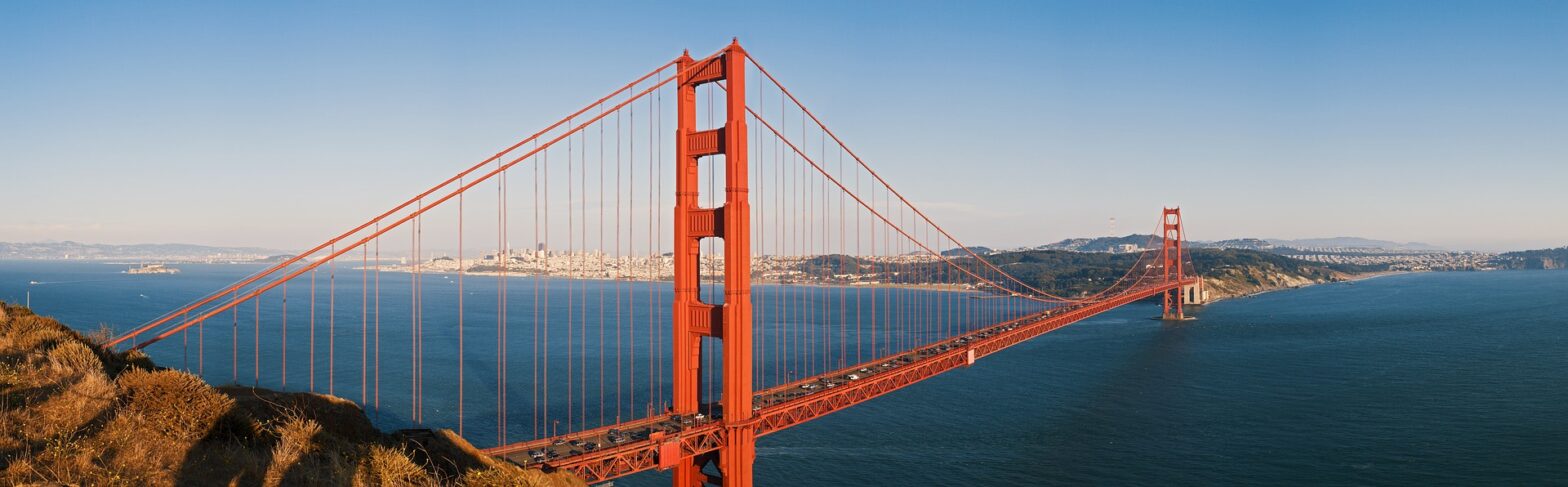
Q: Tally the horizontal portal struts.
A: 8